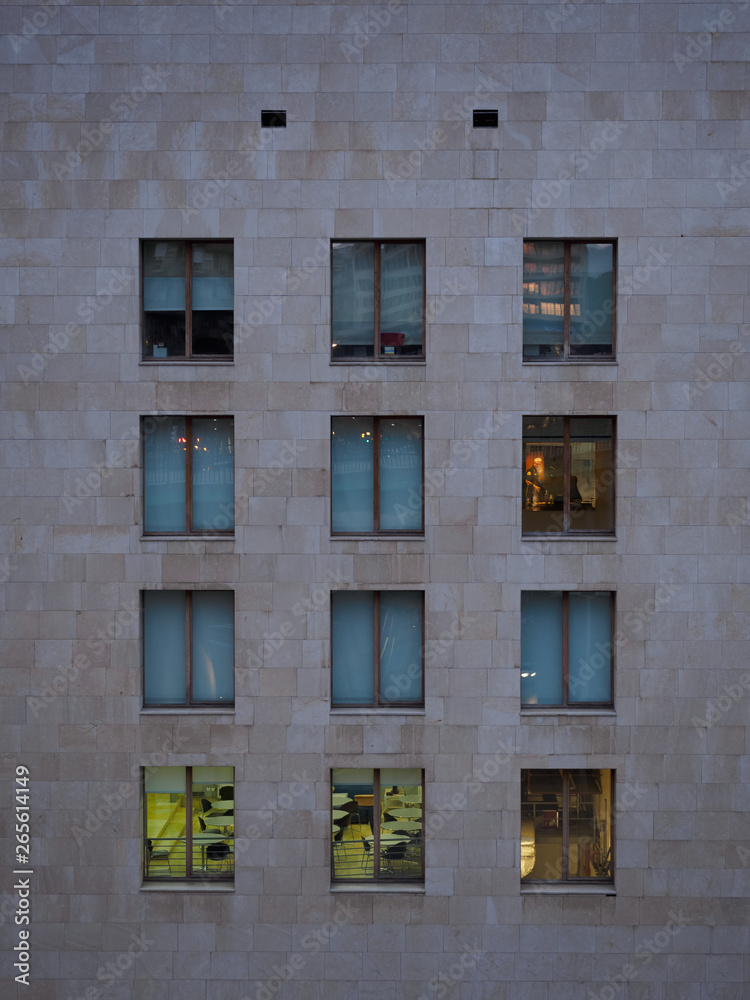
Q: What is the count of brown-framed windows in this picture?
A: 12